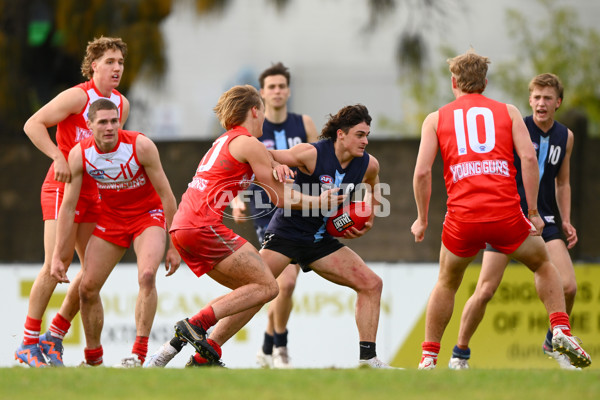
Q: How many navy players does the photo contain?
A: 3